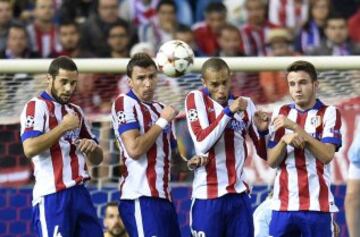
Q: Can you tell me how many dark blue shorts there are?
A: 4